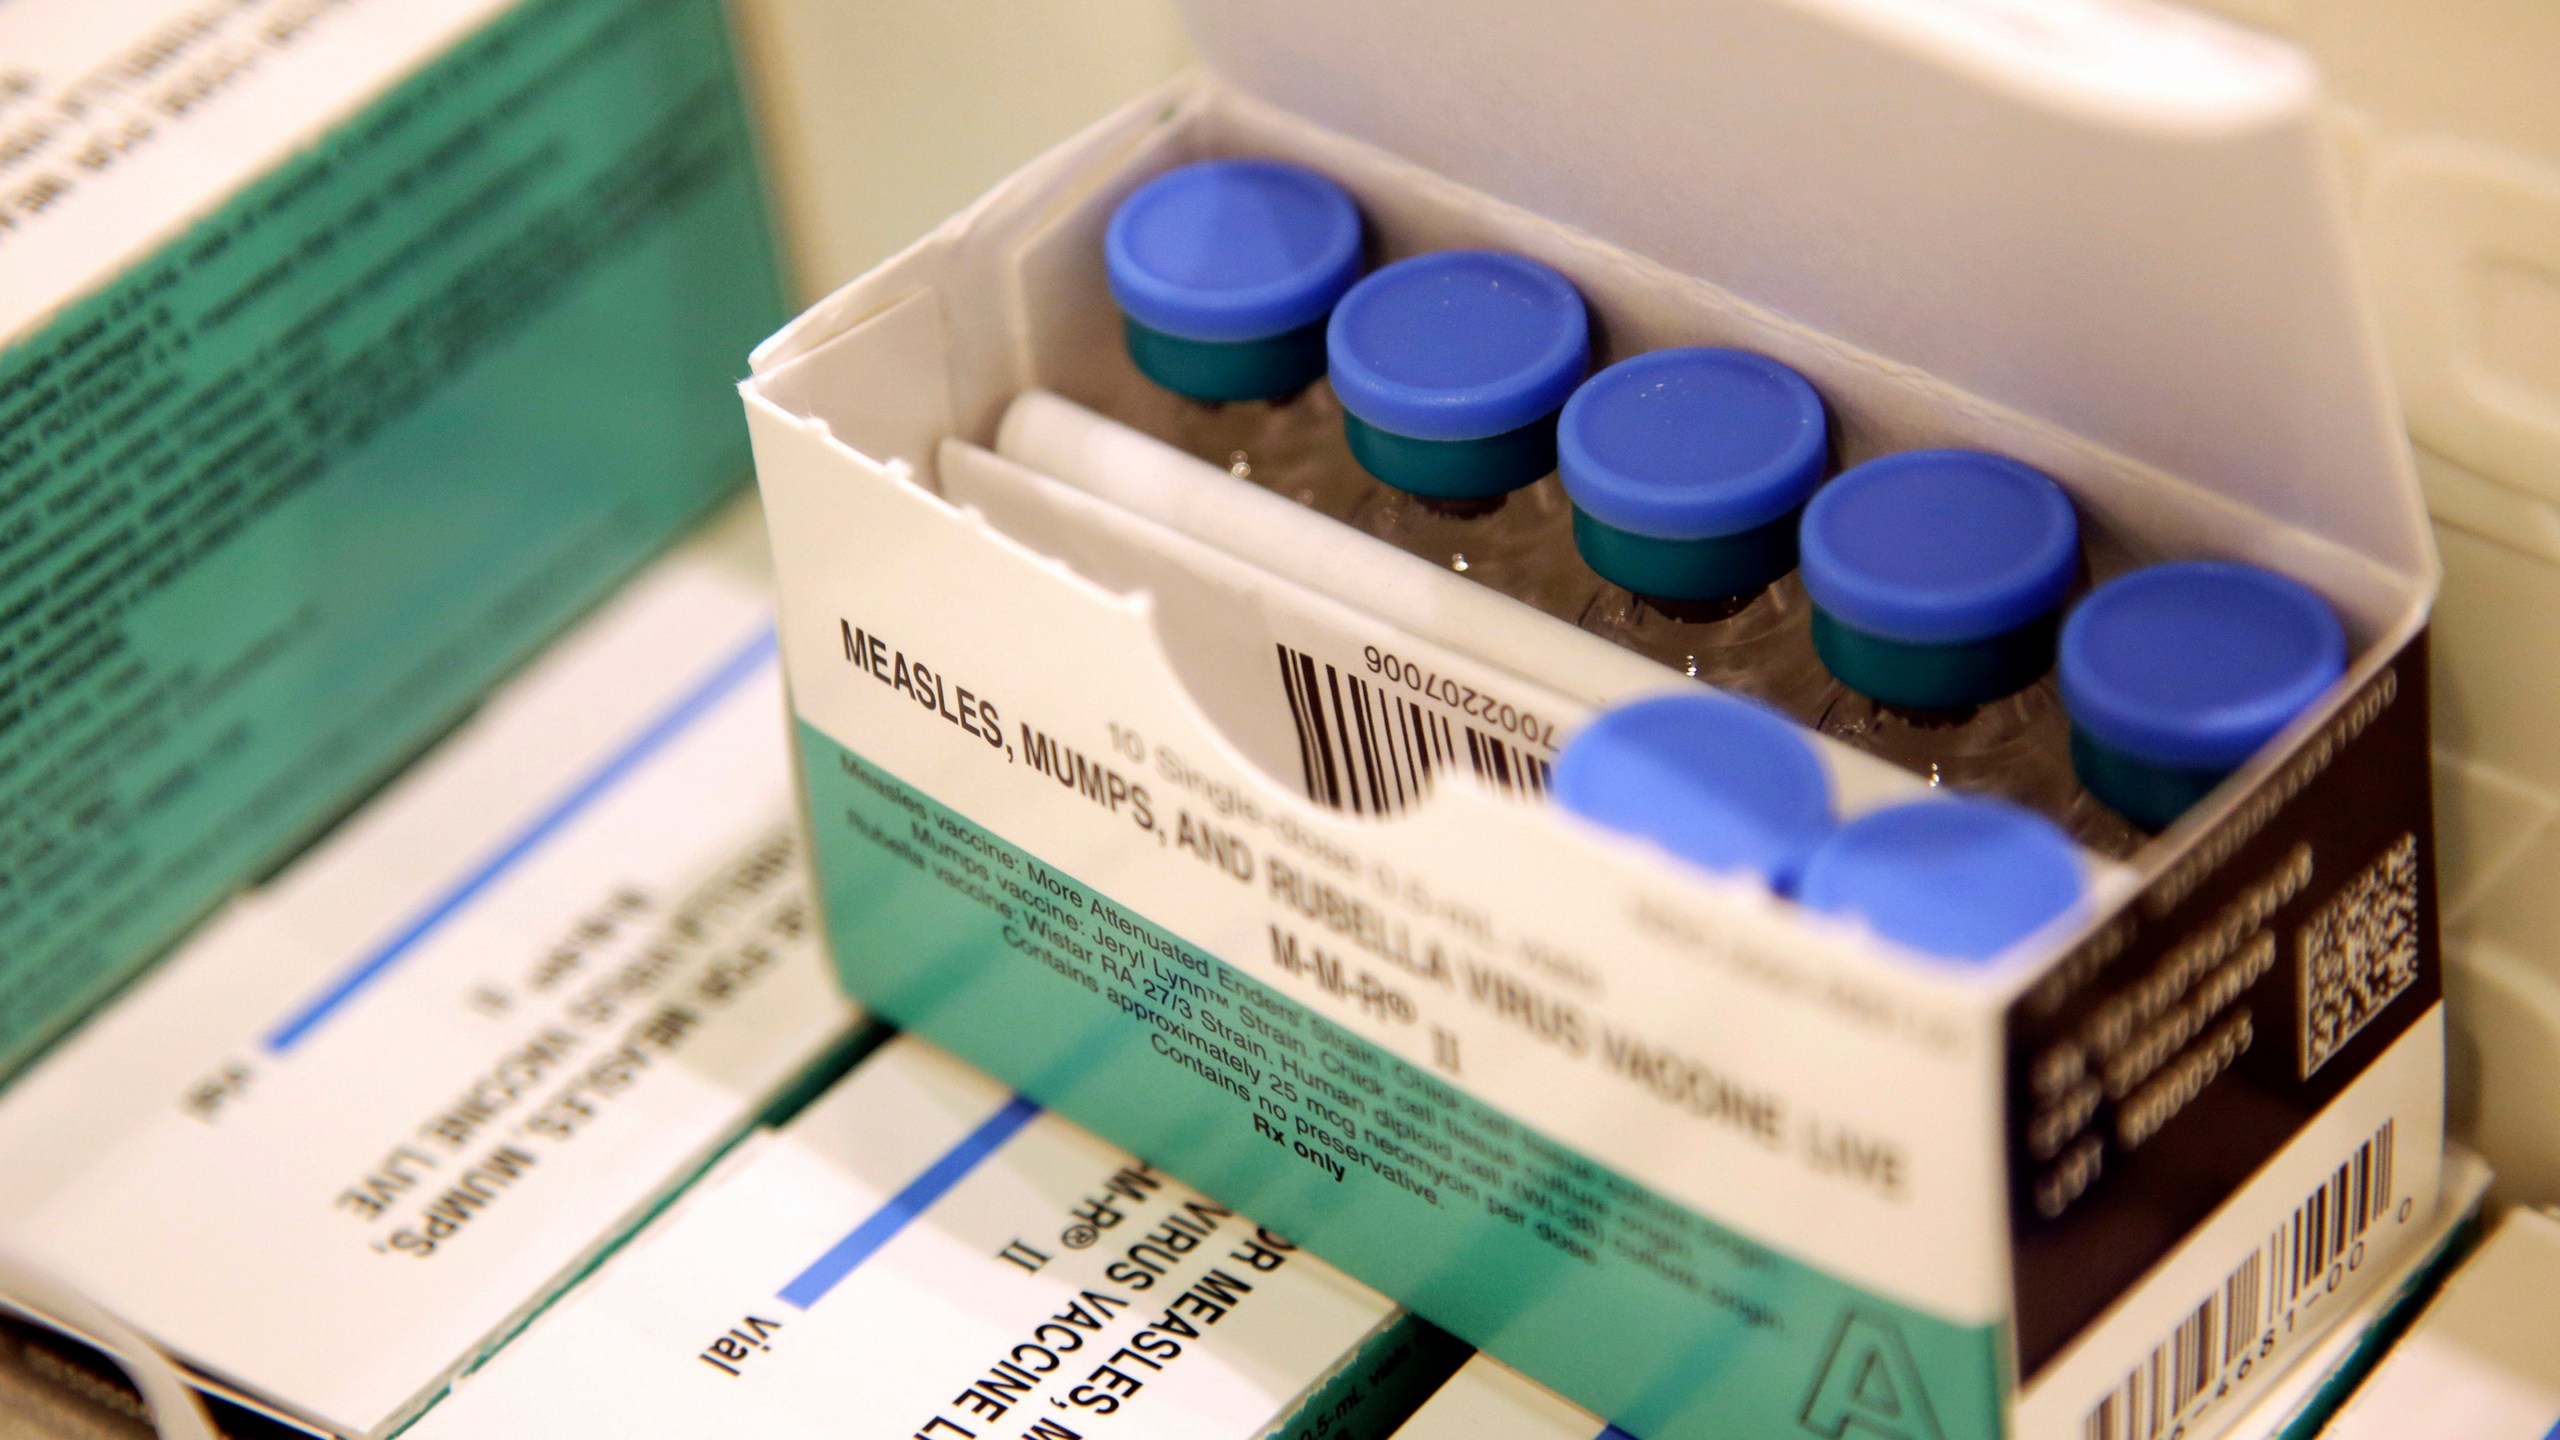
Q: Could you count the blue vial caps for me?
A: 7